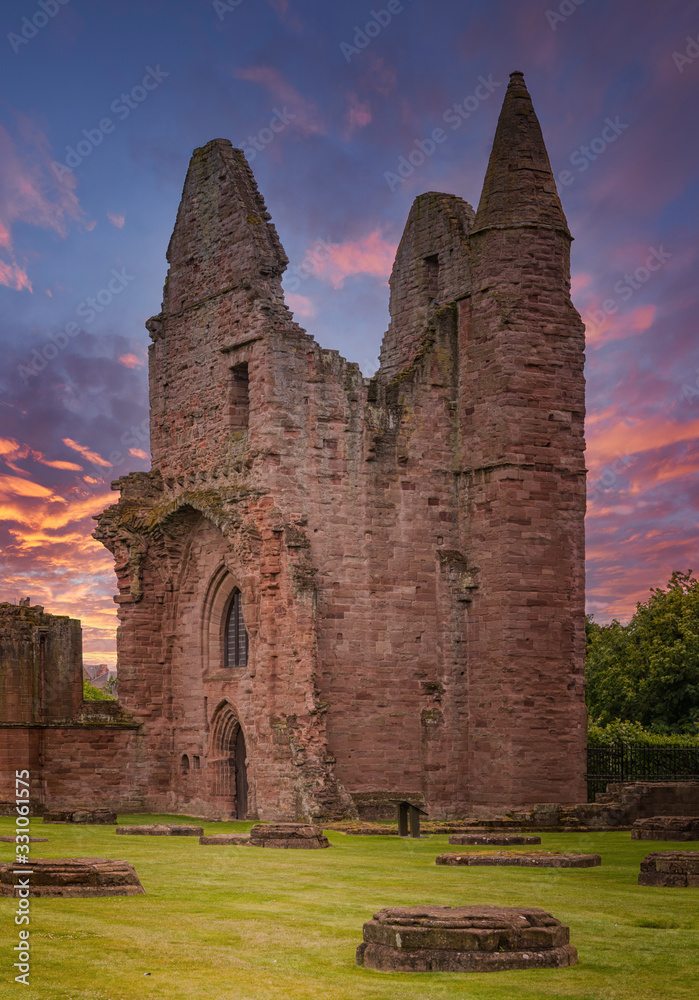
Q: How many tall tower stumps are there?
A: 3